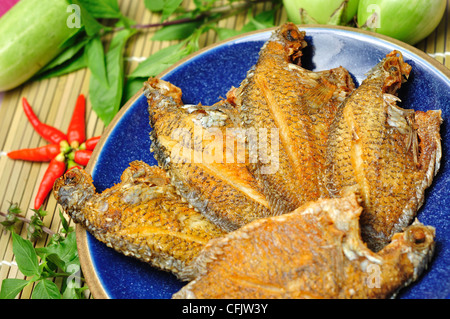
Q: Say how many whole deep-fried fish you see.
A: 5